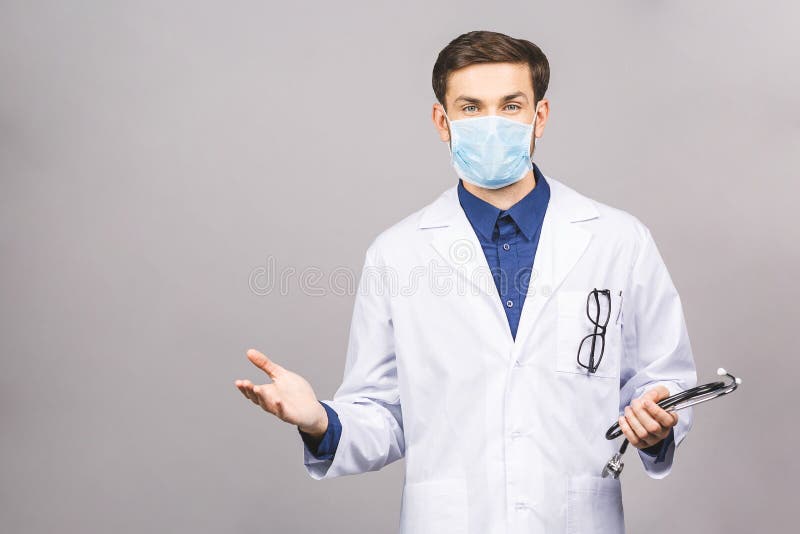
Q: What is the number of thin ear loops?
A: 2